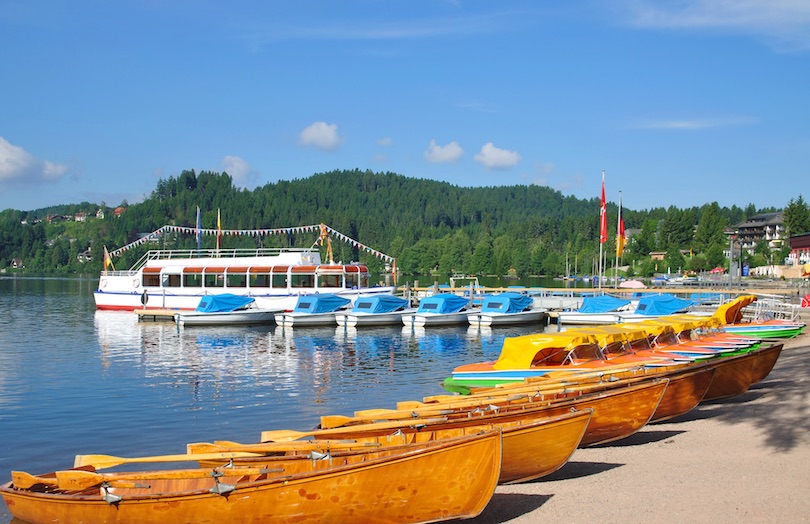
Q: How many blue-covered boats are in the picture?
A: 7